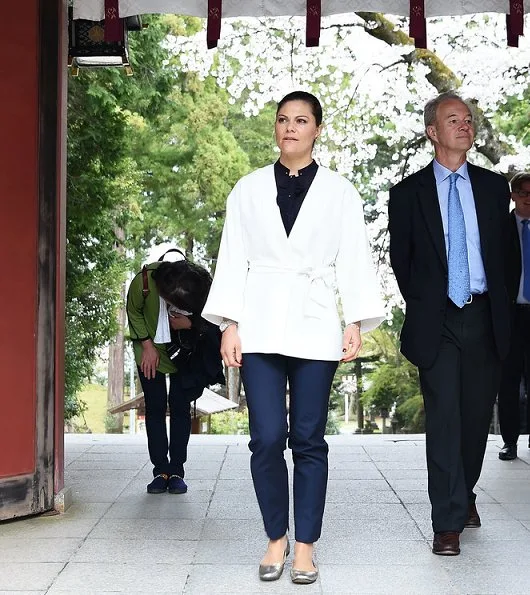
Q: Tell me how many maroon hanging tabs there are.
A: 5